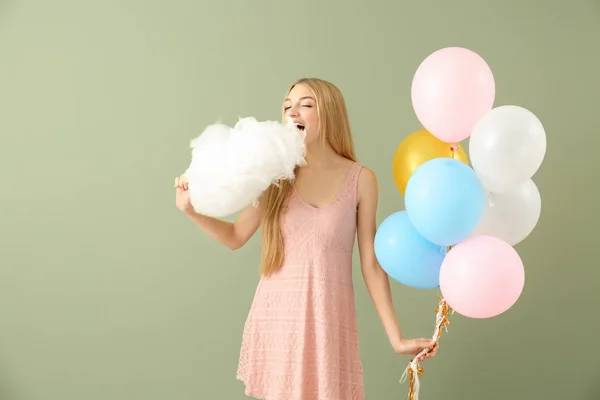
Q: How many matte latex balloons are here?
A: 6